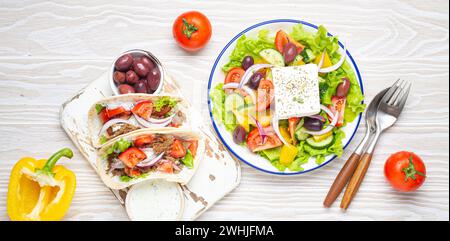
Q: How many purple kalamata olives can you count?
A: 14